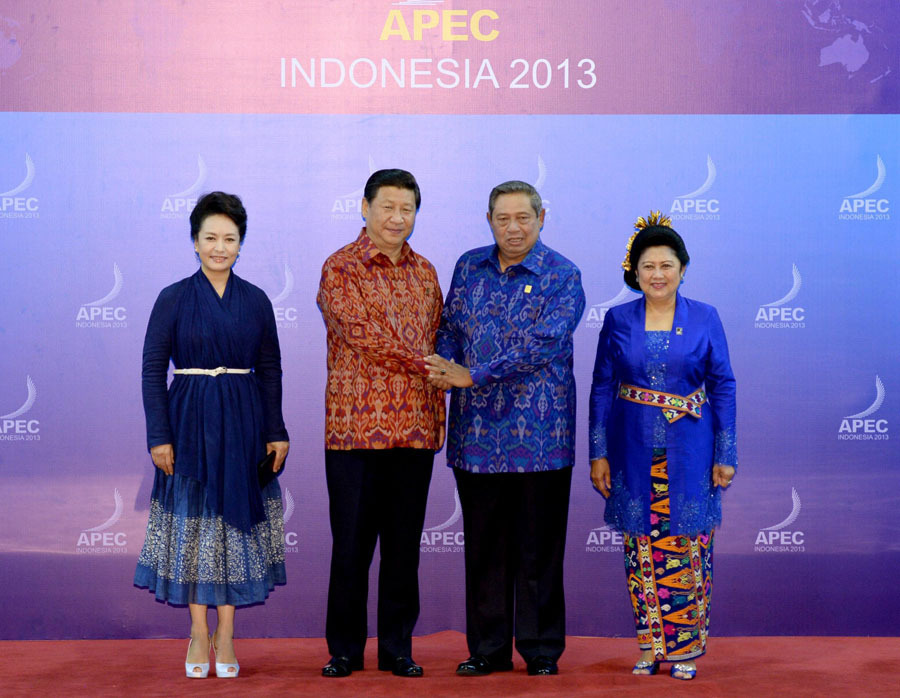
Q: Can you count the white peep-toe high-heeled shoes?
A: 2